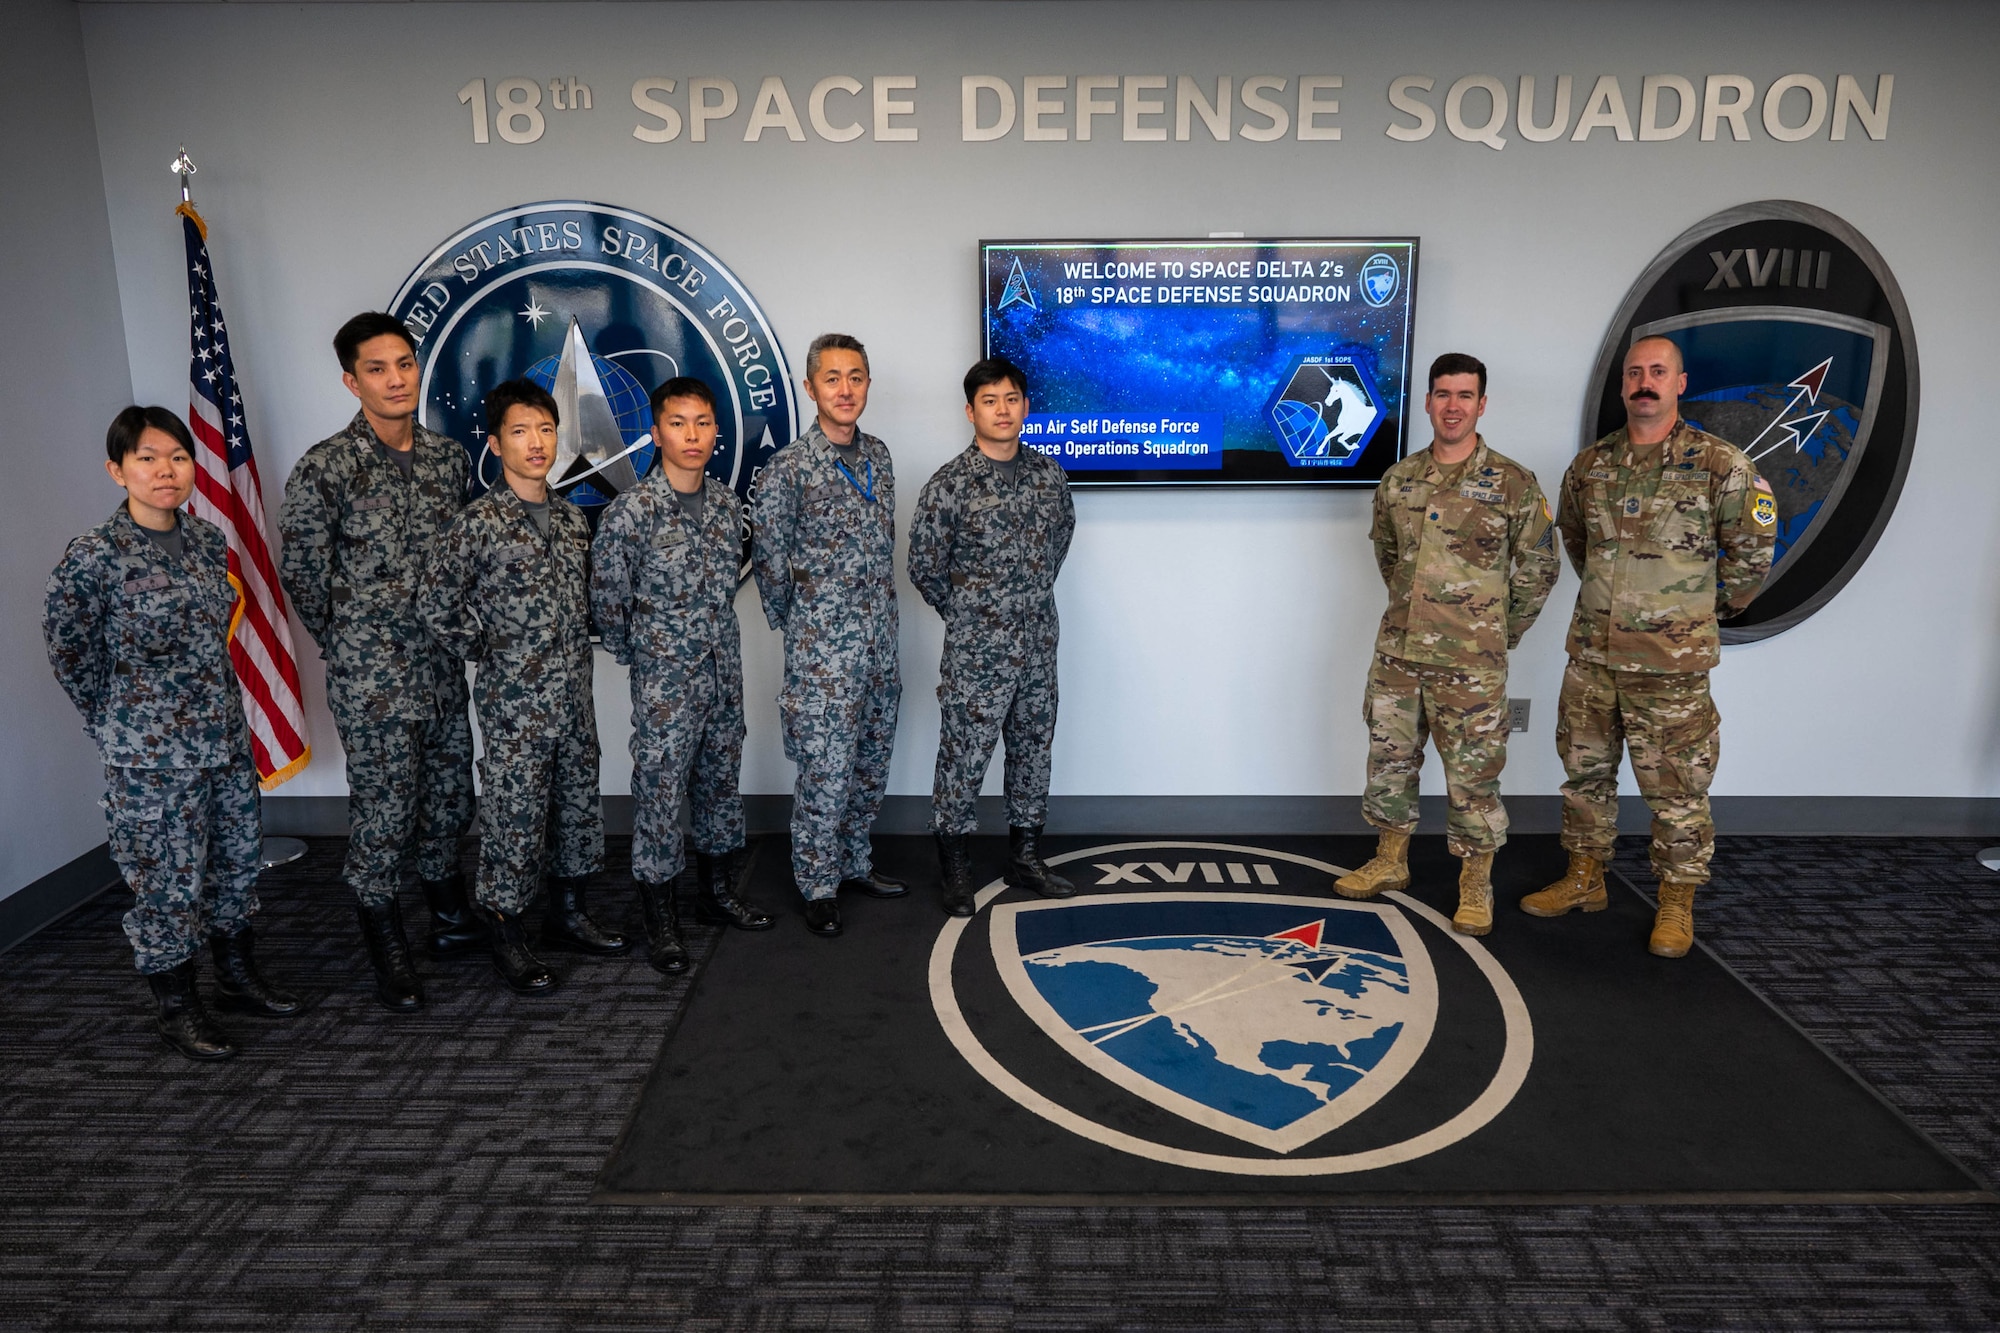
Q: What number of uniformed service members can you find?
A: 8